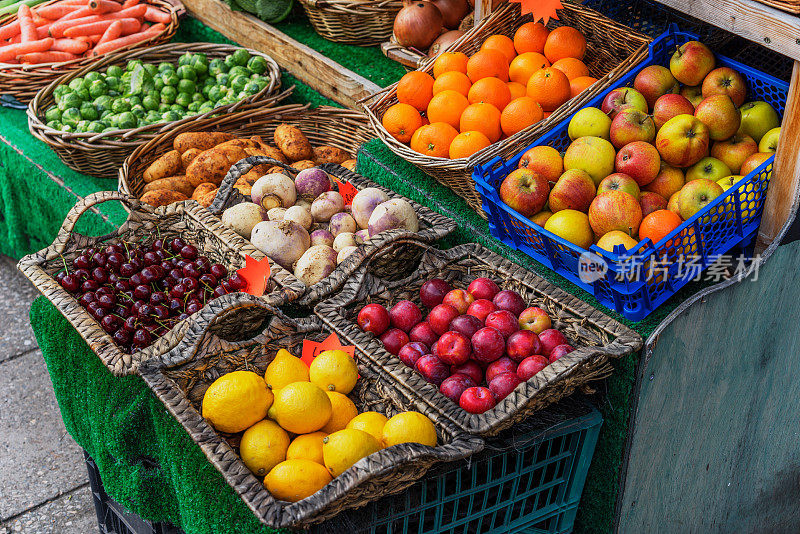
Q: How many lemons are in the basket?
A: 11